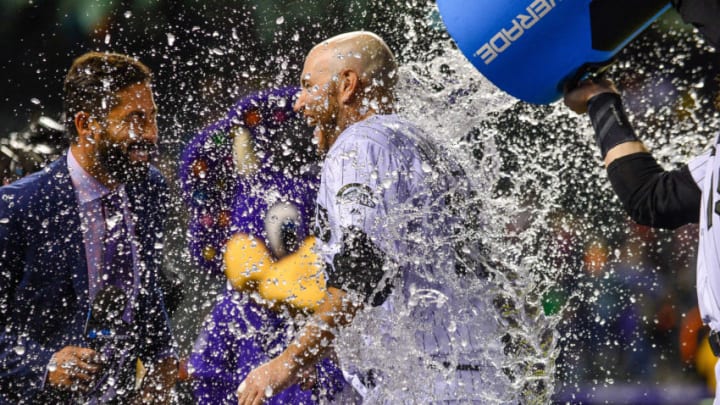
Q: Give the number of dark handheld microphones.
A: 1